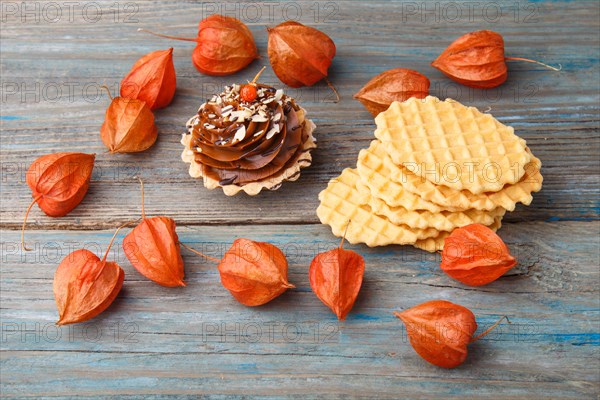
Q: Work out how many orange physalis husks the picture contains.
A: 13